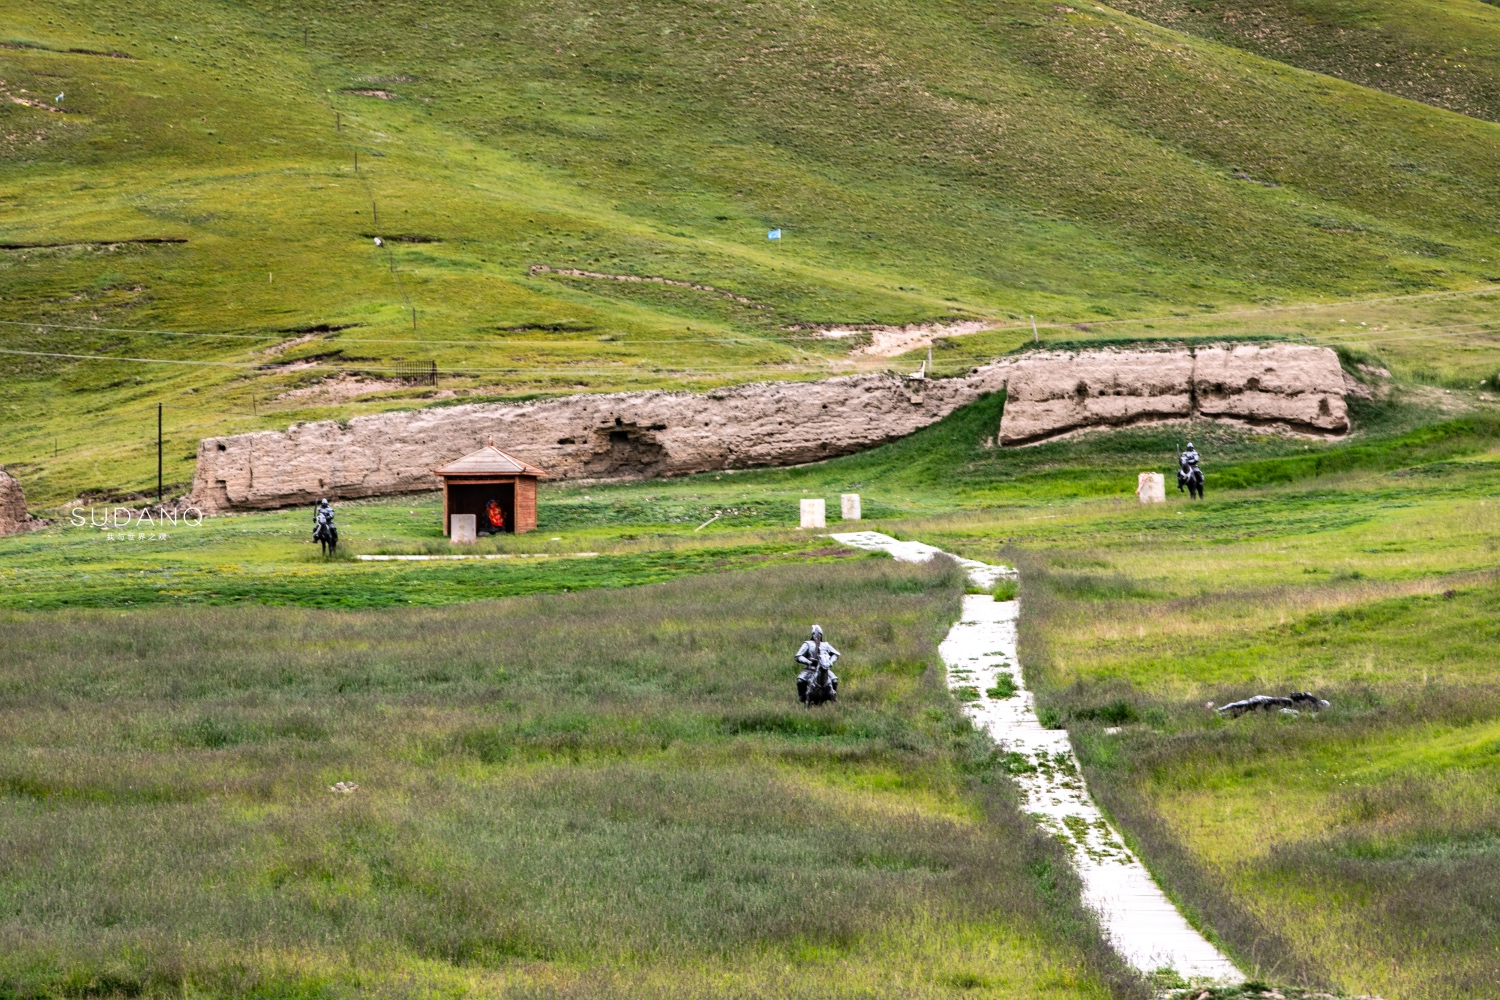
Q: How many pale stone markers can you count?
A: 4